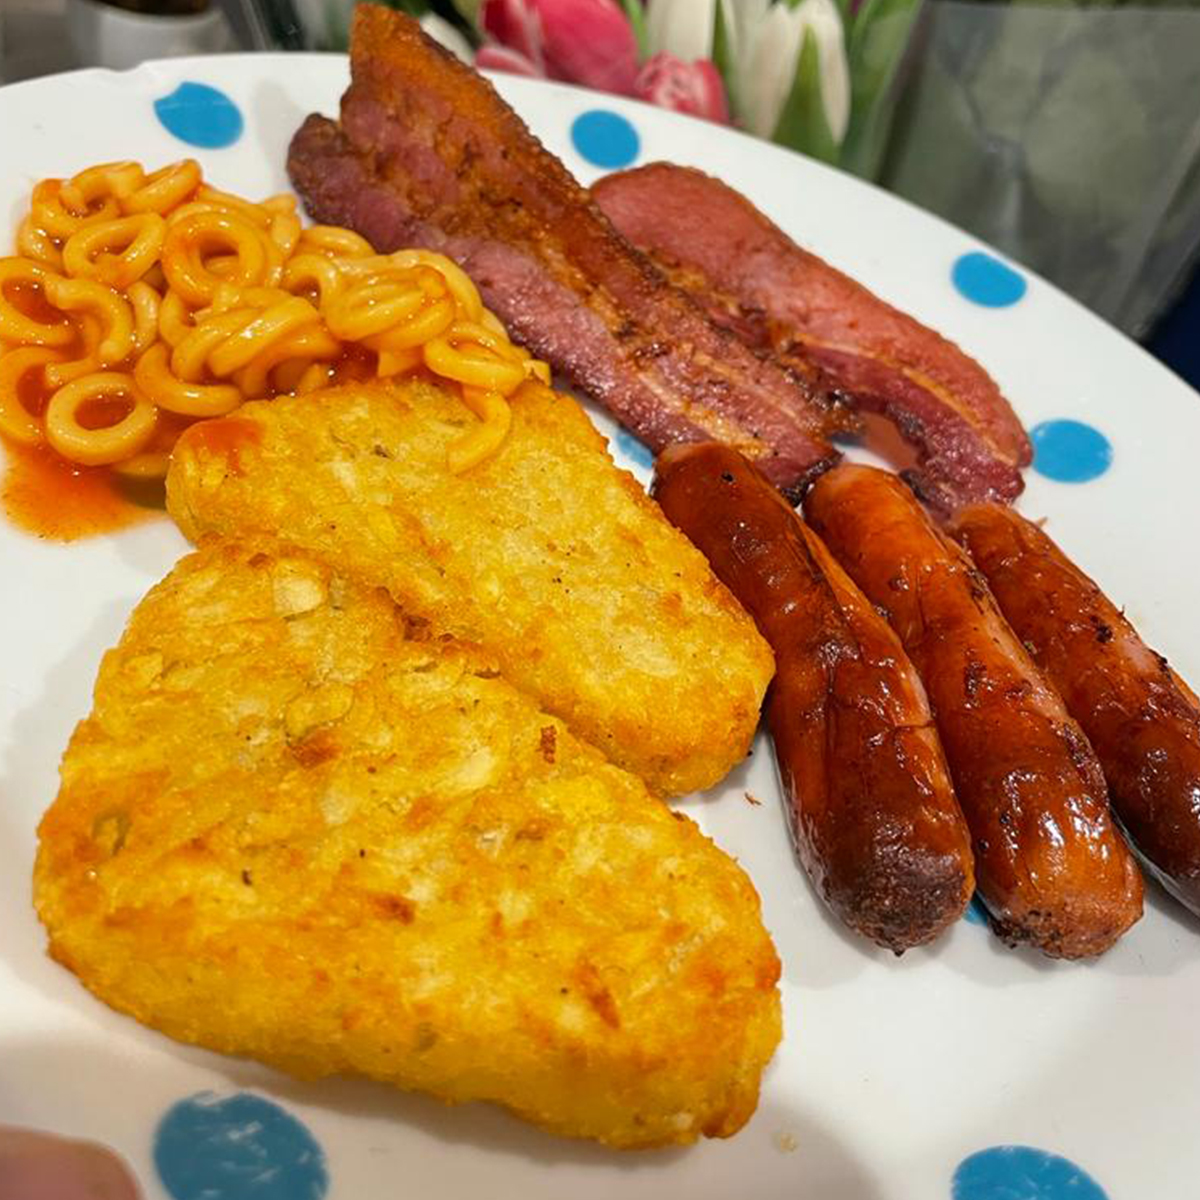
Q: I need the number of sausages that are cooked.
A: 3